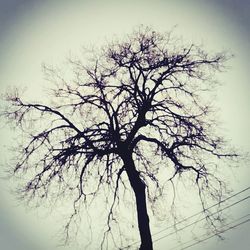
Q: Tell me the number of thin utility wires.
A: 4